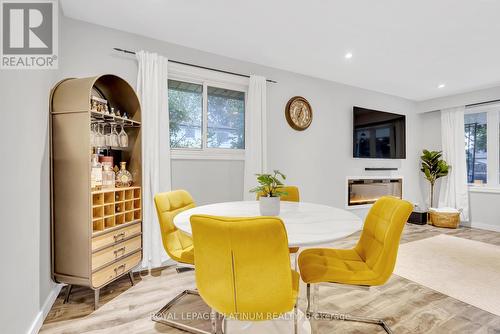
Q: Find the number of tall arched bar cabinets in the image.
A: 1